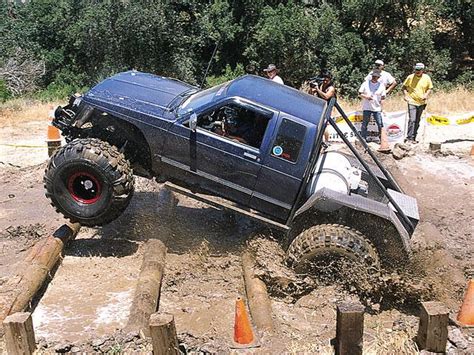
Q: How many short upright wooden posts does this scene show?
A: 4